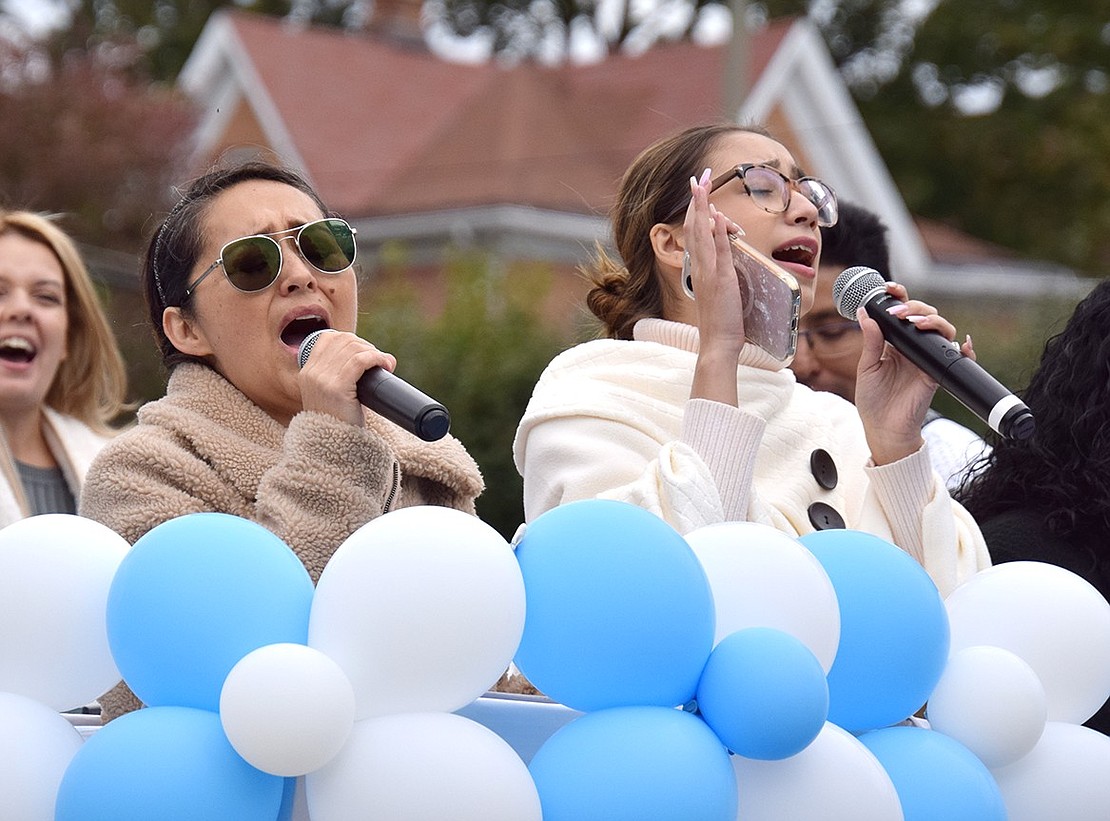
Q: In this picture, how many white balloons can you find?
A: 10